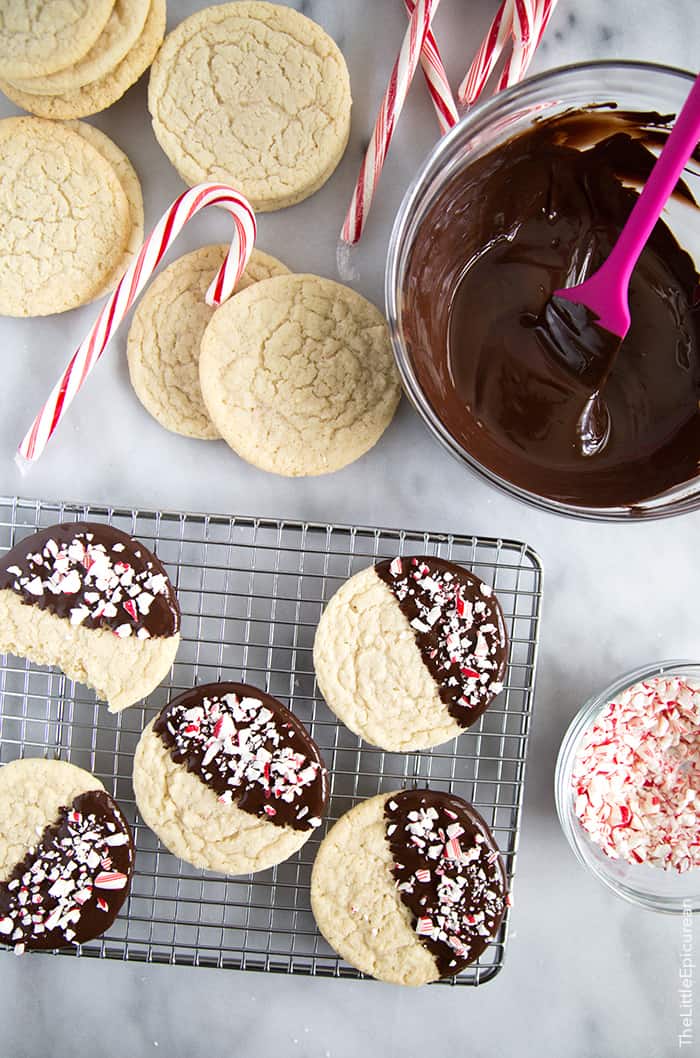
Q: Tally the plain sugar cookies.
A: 9